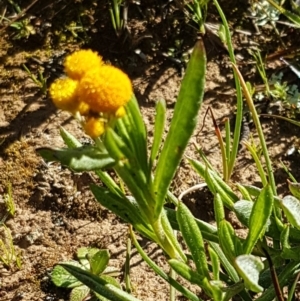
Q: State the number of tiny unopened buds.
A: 3